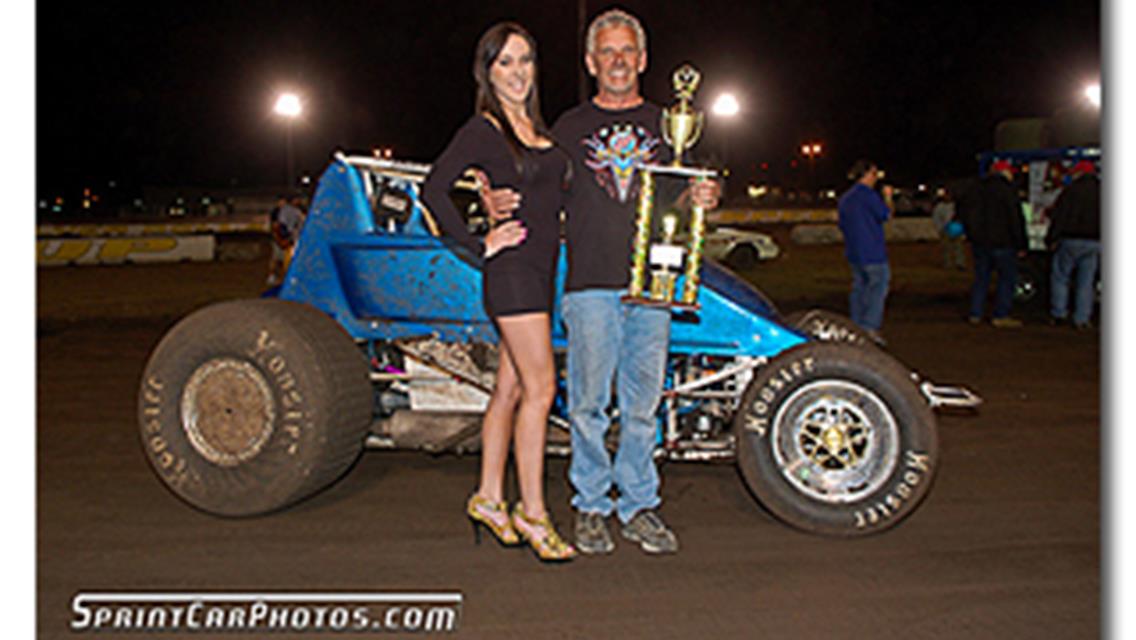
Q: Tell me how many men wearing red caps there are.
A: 2